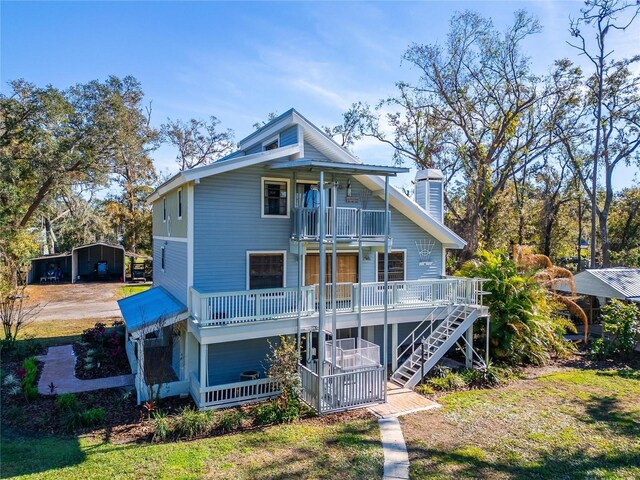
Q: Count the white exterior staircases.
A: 1